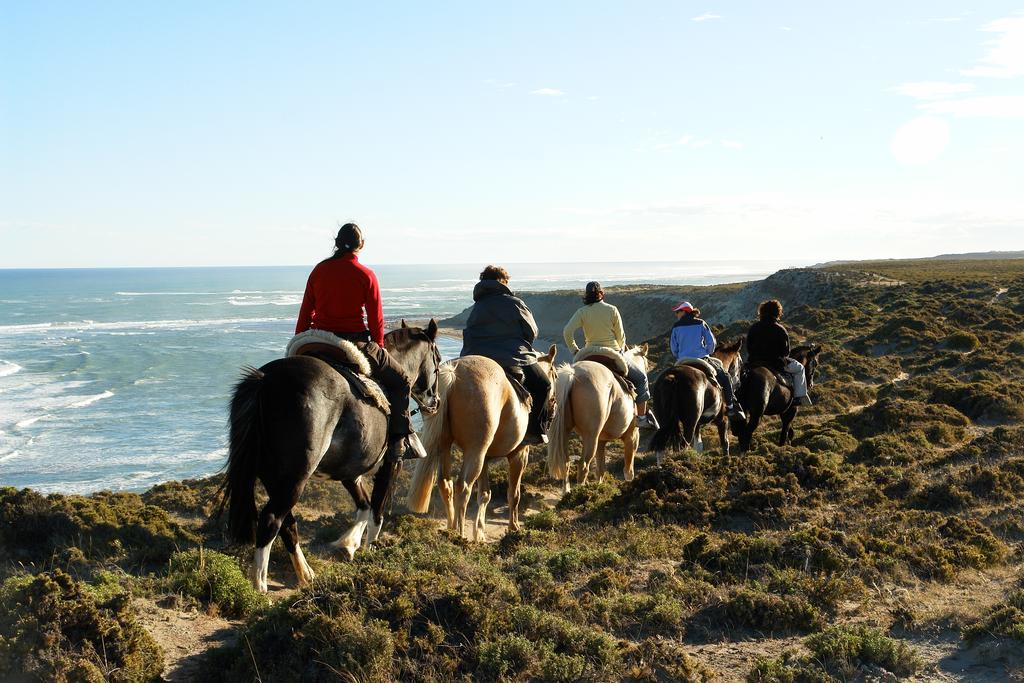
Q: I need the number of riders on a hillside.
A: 5